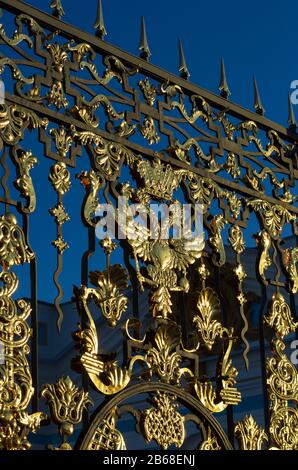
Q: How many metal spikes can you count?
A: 7